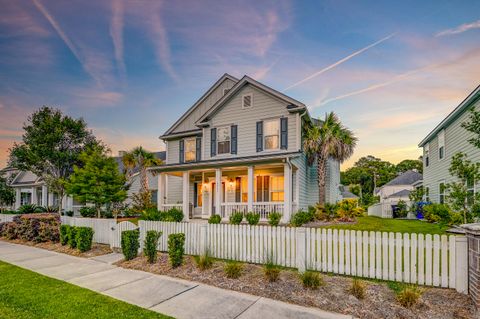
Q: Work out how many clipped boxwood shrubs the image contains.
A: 6